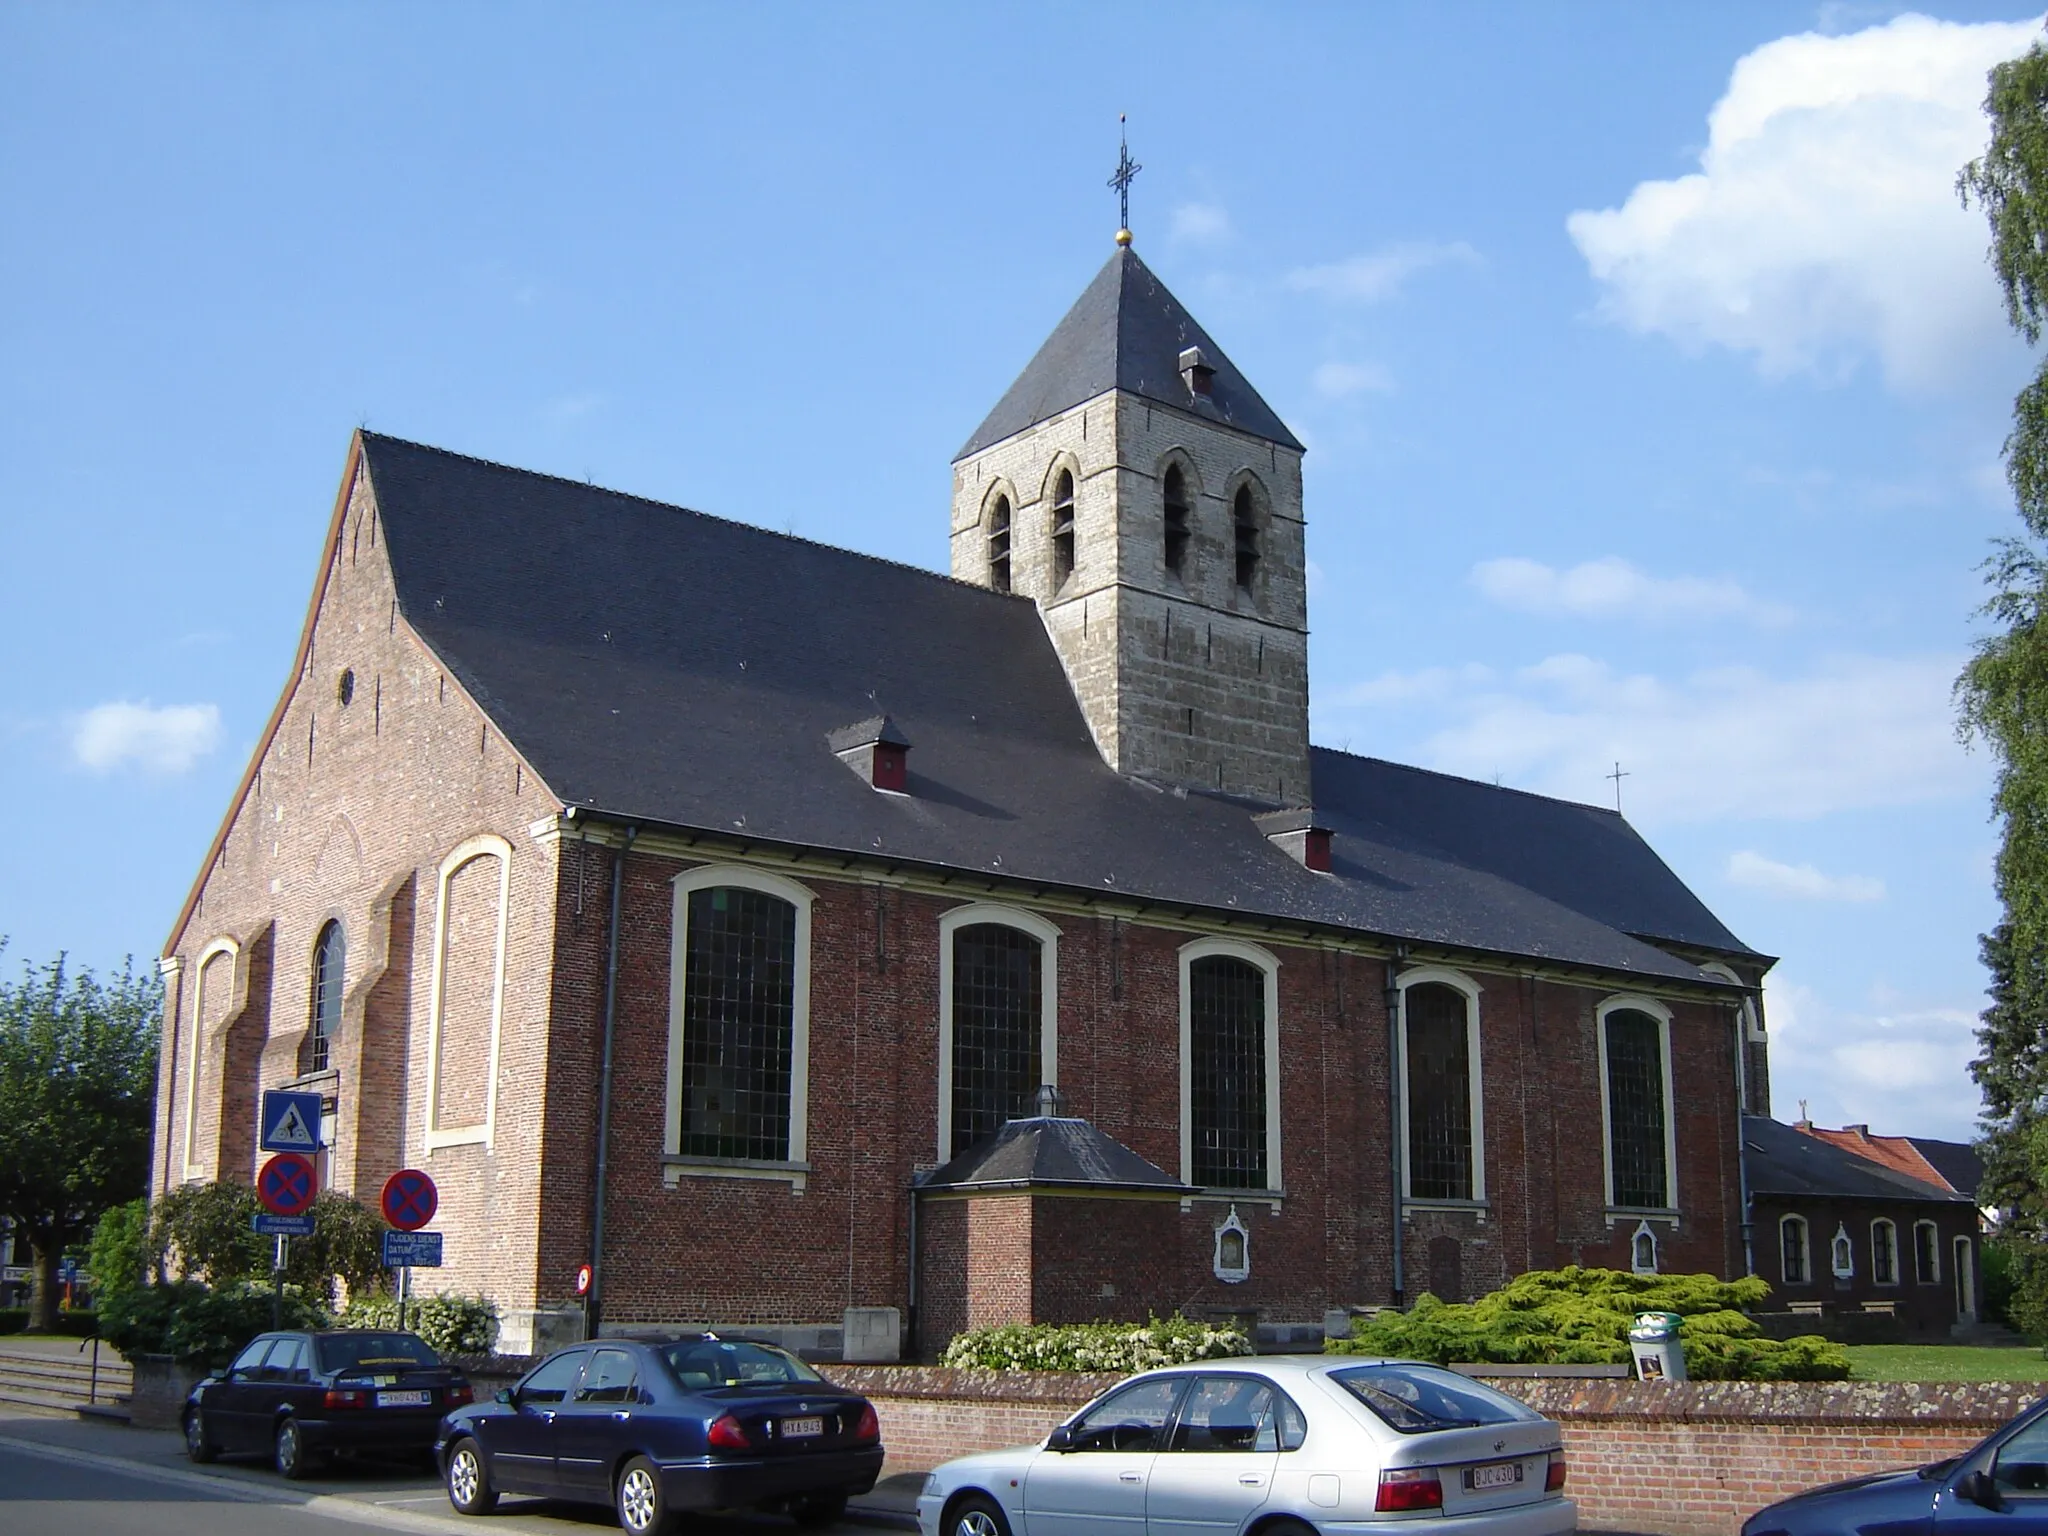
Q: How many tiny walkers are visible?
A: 0